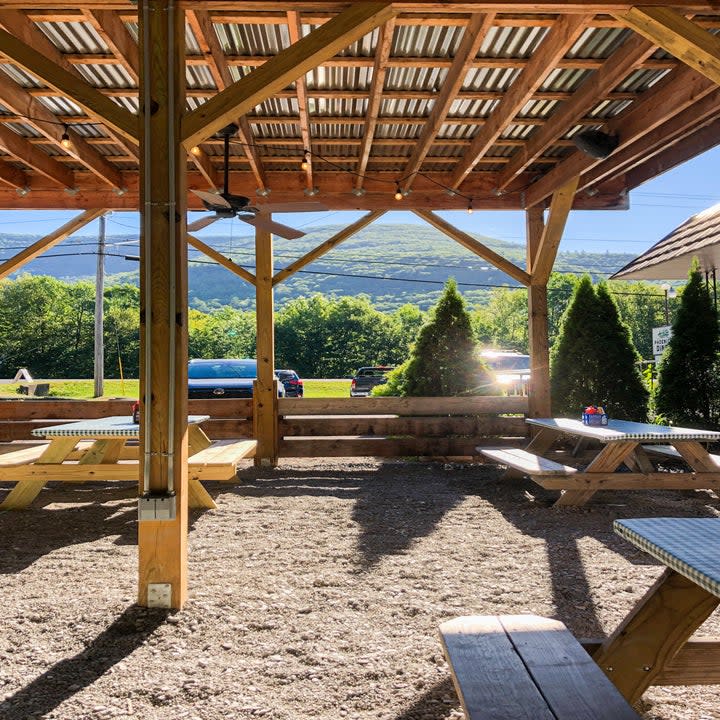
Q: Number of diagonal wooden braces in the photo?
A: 8